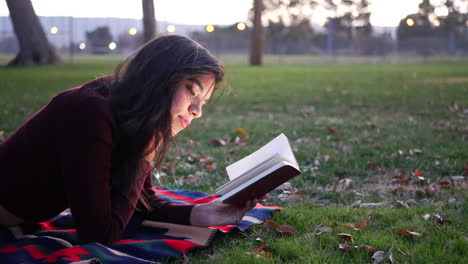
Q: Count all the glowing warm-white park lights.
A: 8